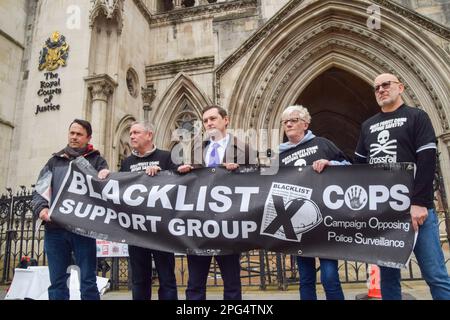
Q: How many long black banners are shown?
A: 1